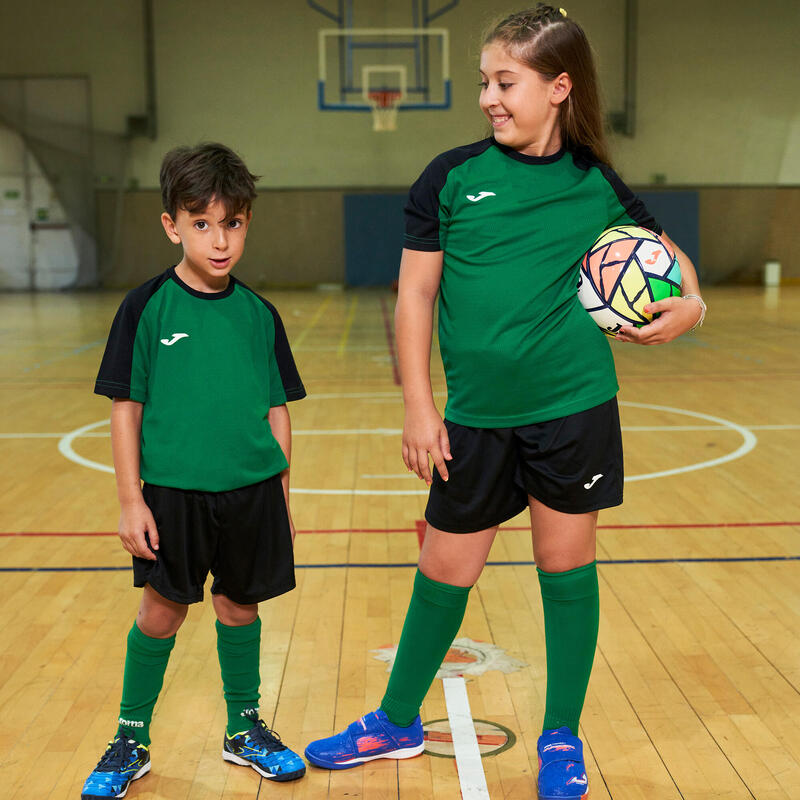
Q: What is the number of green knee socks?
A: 4